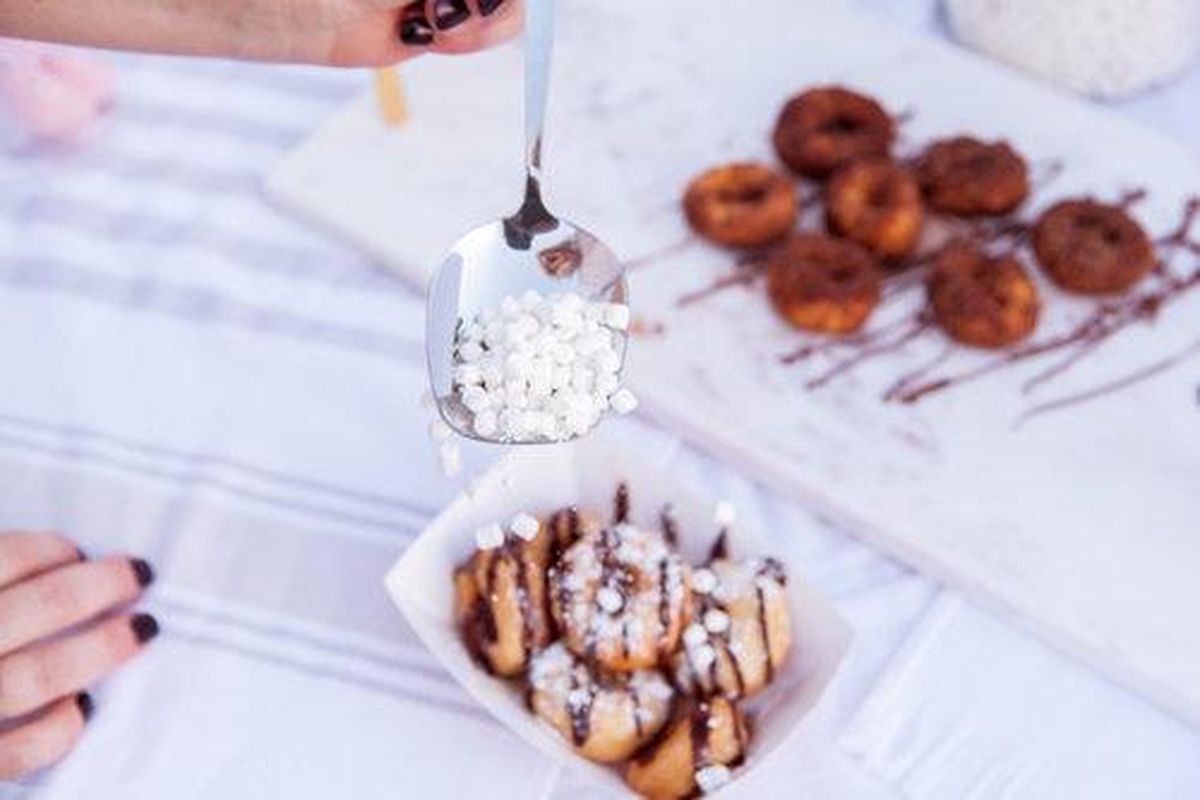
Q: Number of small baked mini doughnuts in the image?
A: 12